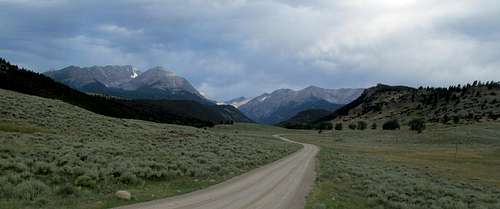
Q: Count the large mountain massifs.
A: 2